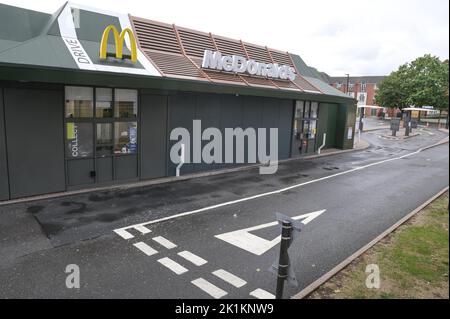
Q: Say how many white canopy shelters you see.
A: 2